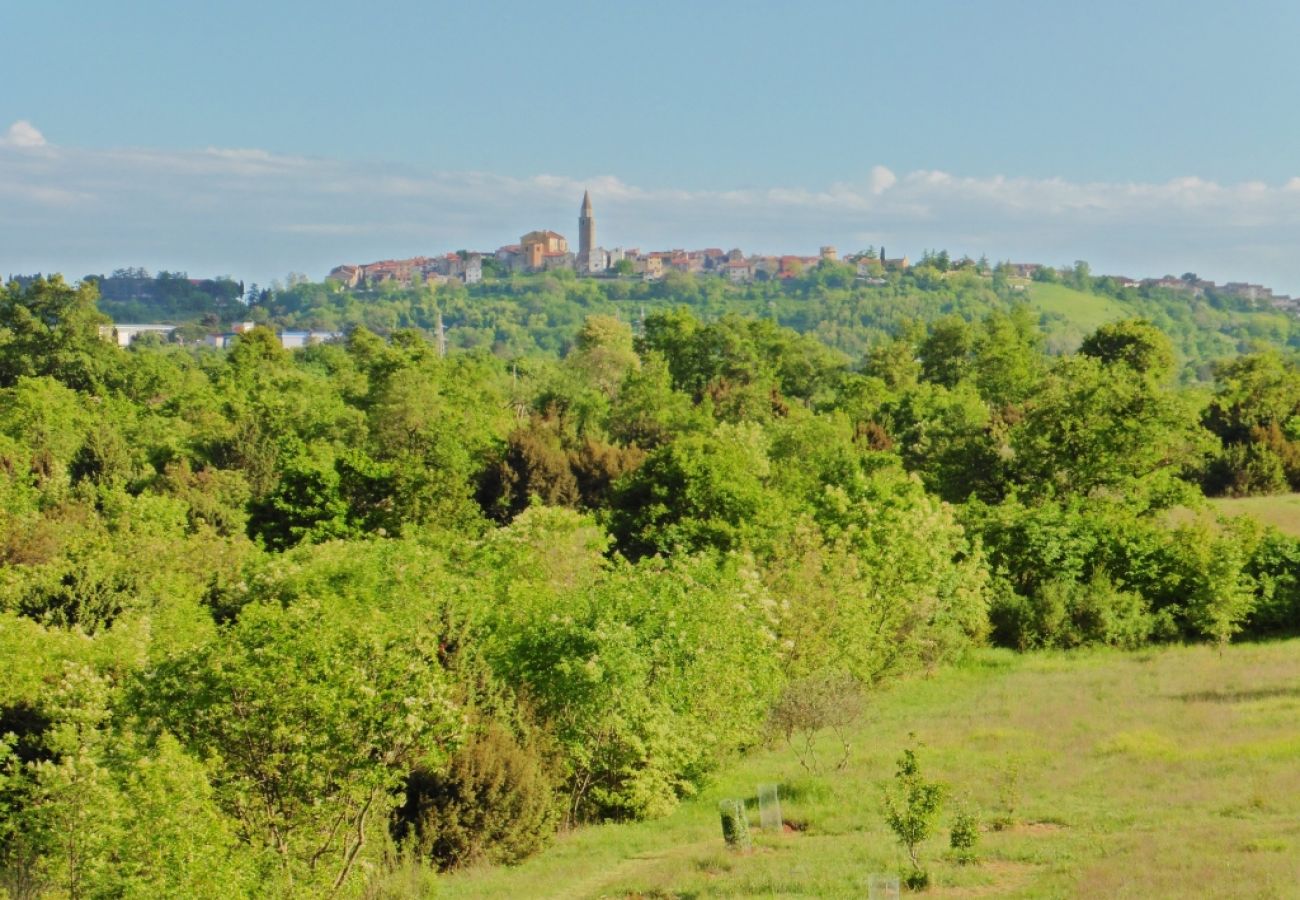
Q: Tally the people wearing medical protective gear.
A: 0